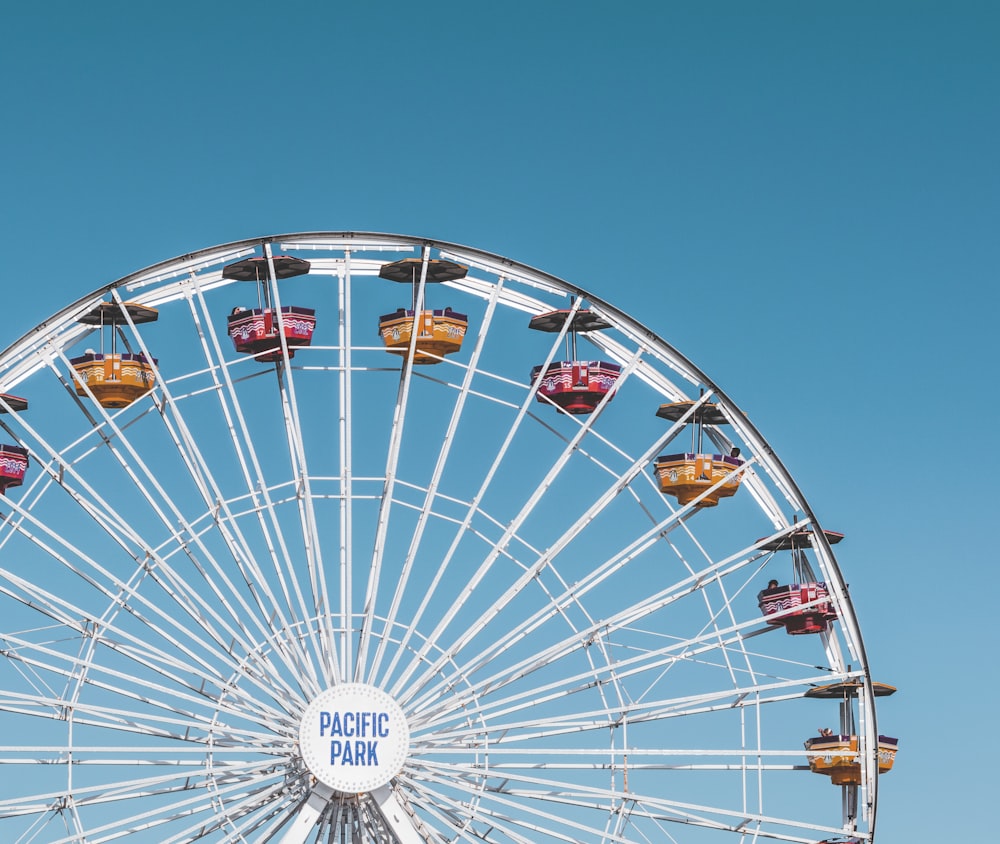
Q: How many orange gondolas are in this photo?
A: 4